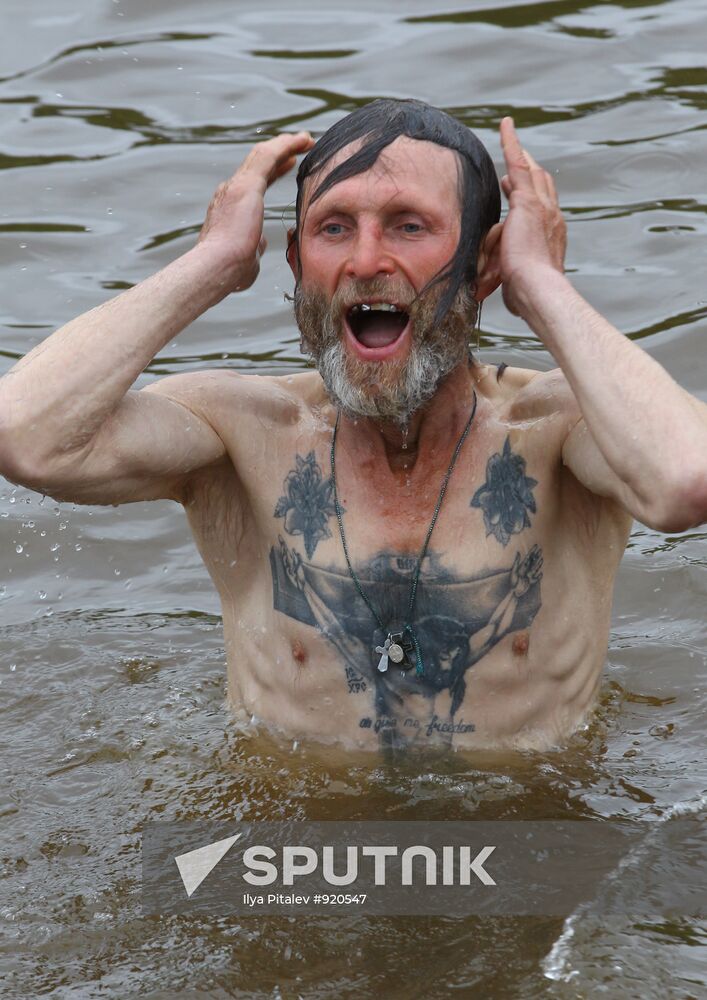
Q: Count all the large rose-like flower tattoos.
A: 2